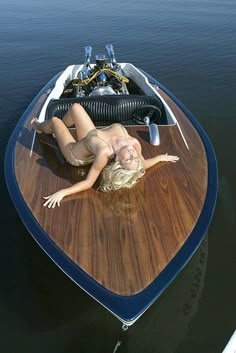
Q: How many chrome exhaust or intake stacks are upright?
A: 2